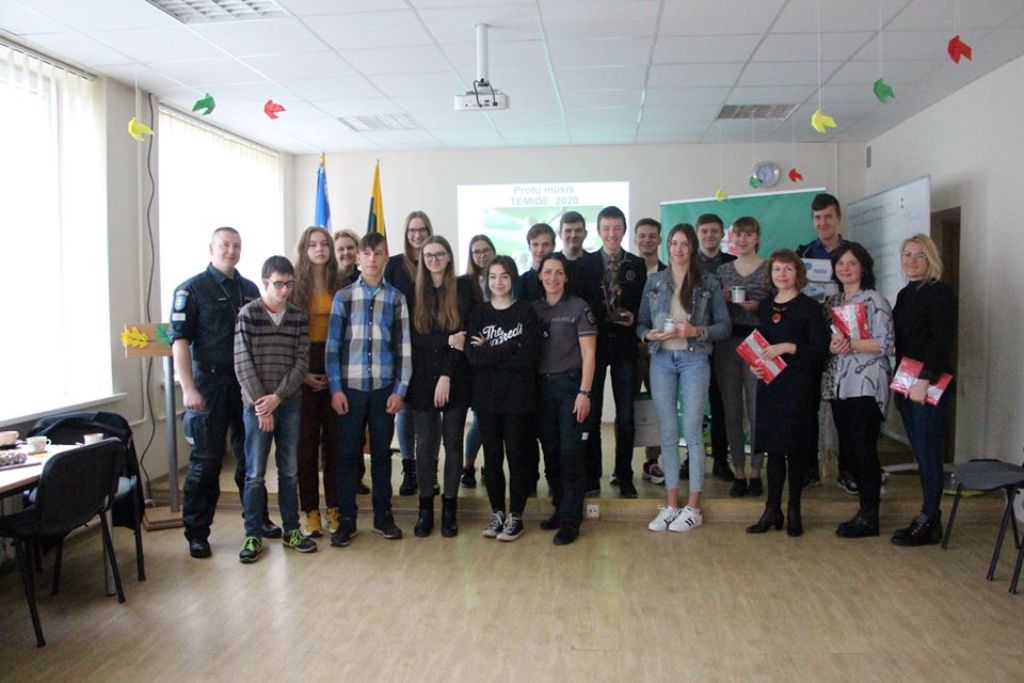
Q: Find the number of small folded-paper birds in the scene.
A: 9